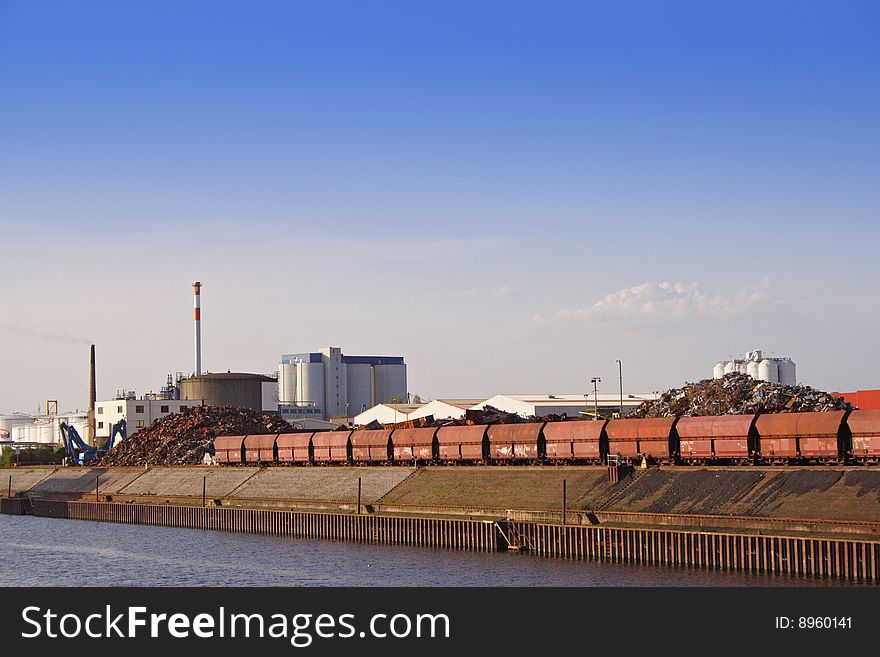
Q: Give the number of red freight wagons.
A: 13